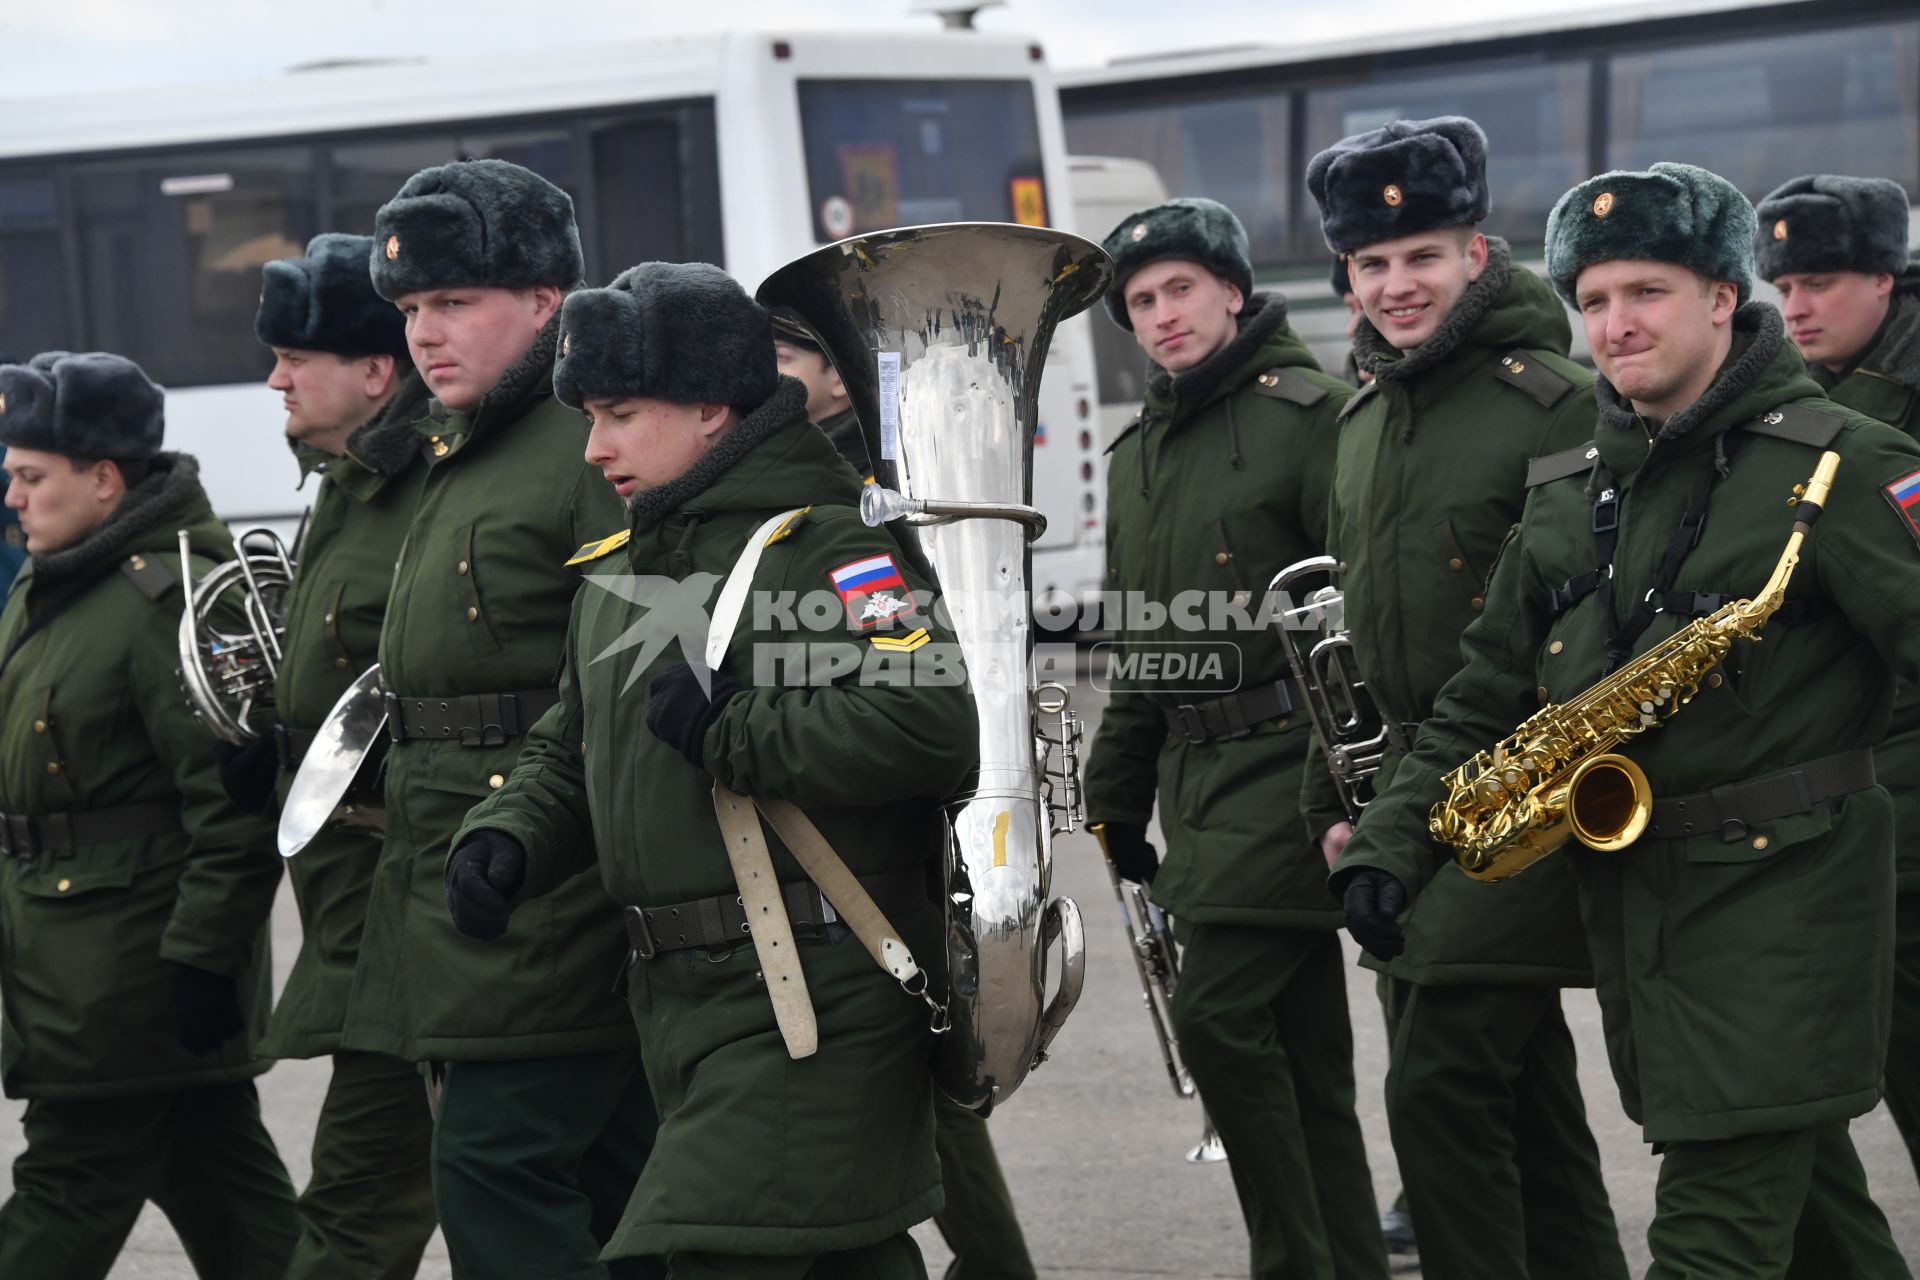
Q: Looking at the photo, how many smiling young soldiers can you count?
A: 1